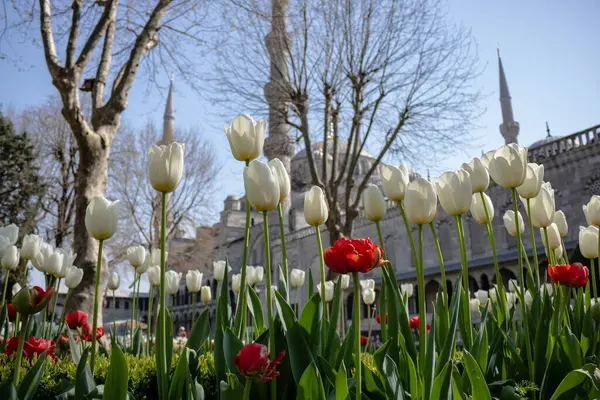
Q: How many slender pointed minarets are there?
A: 3